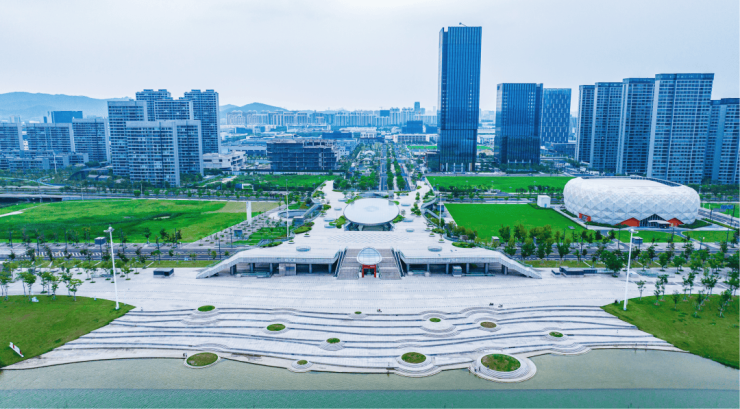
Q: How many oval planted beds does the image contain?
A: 11